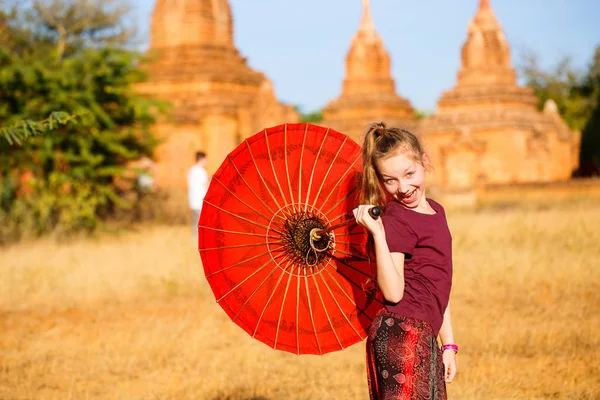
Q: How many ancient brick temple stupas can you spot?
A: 3